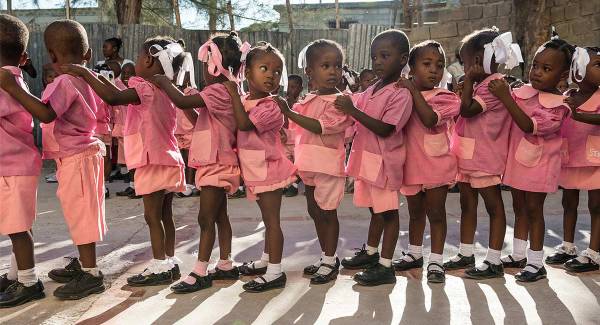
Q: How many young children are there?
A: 11